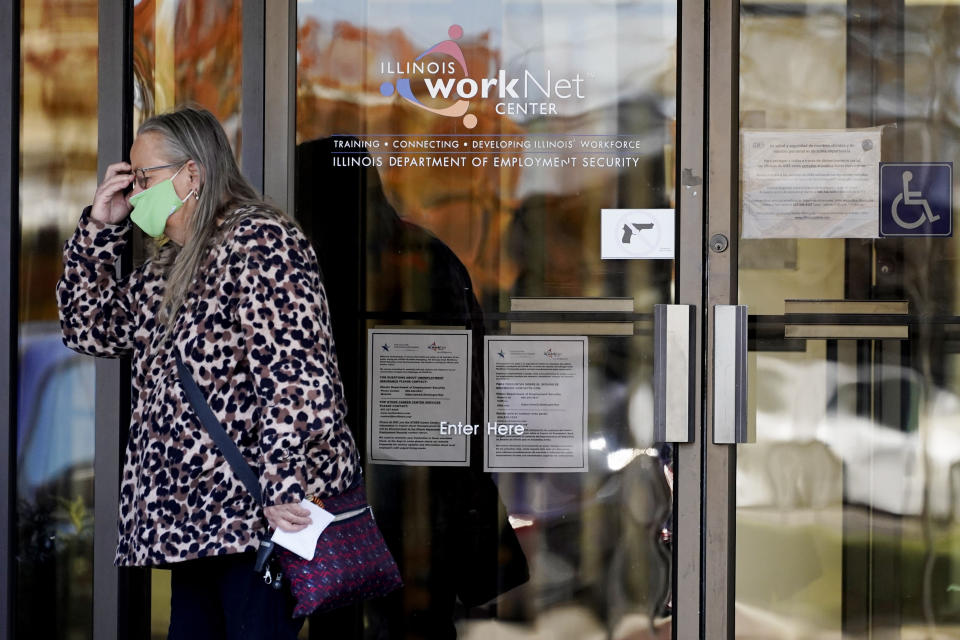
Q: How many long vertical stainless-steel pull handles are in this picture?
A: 2